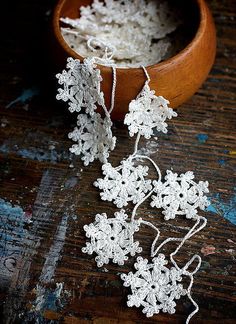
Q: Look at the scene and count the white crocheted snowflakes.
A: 7